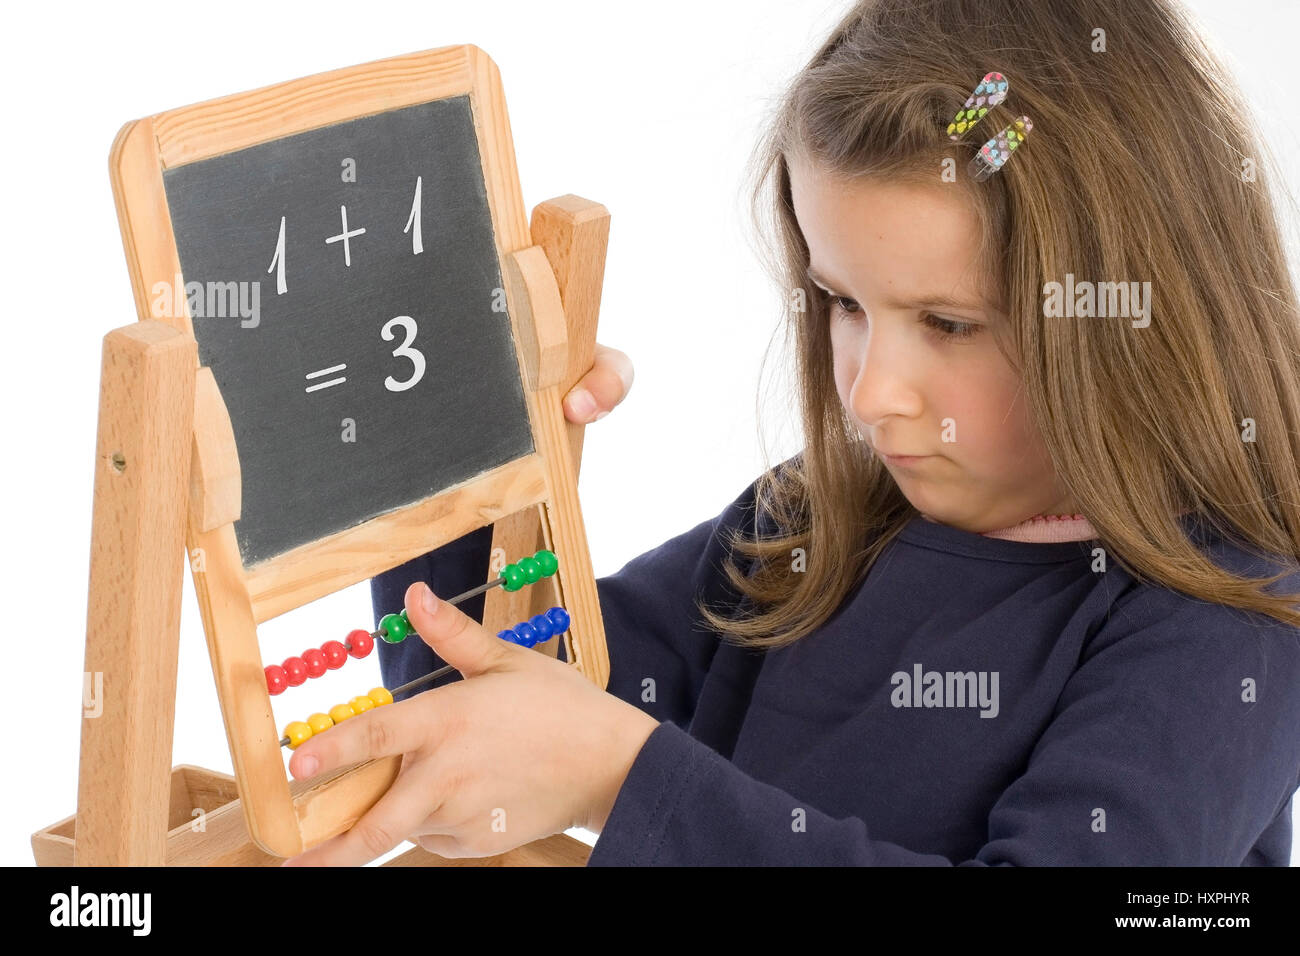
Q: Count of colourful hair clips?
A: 2